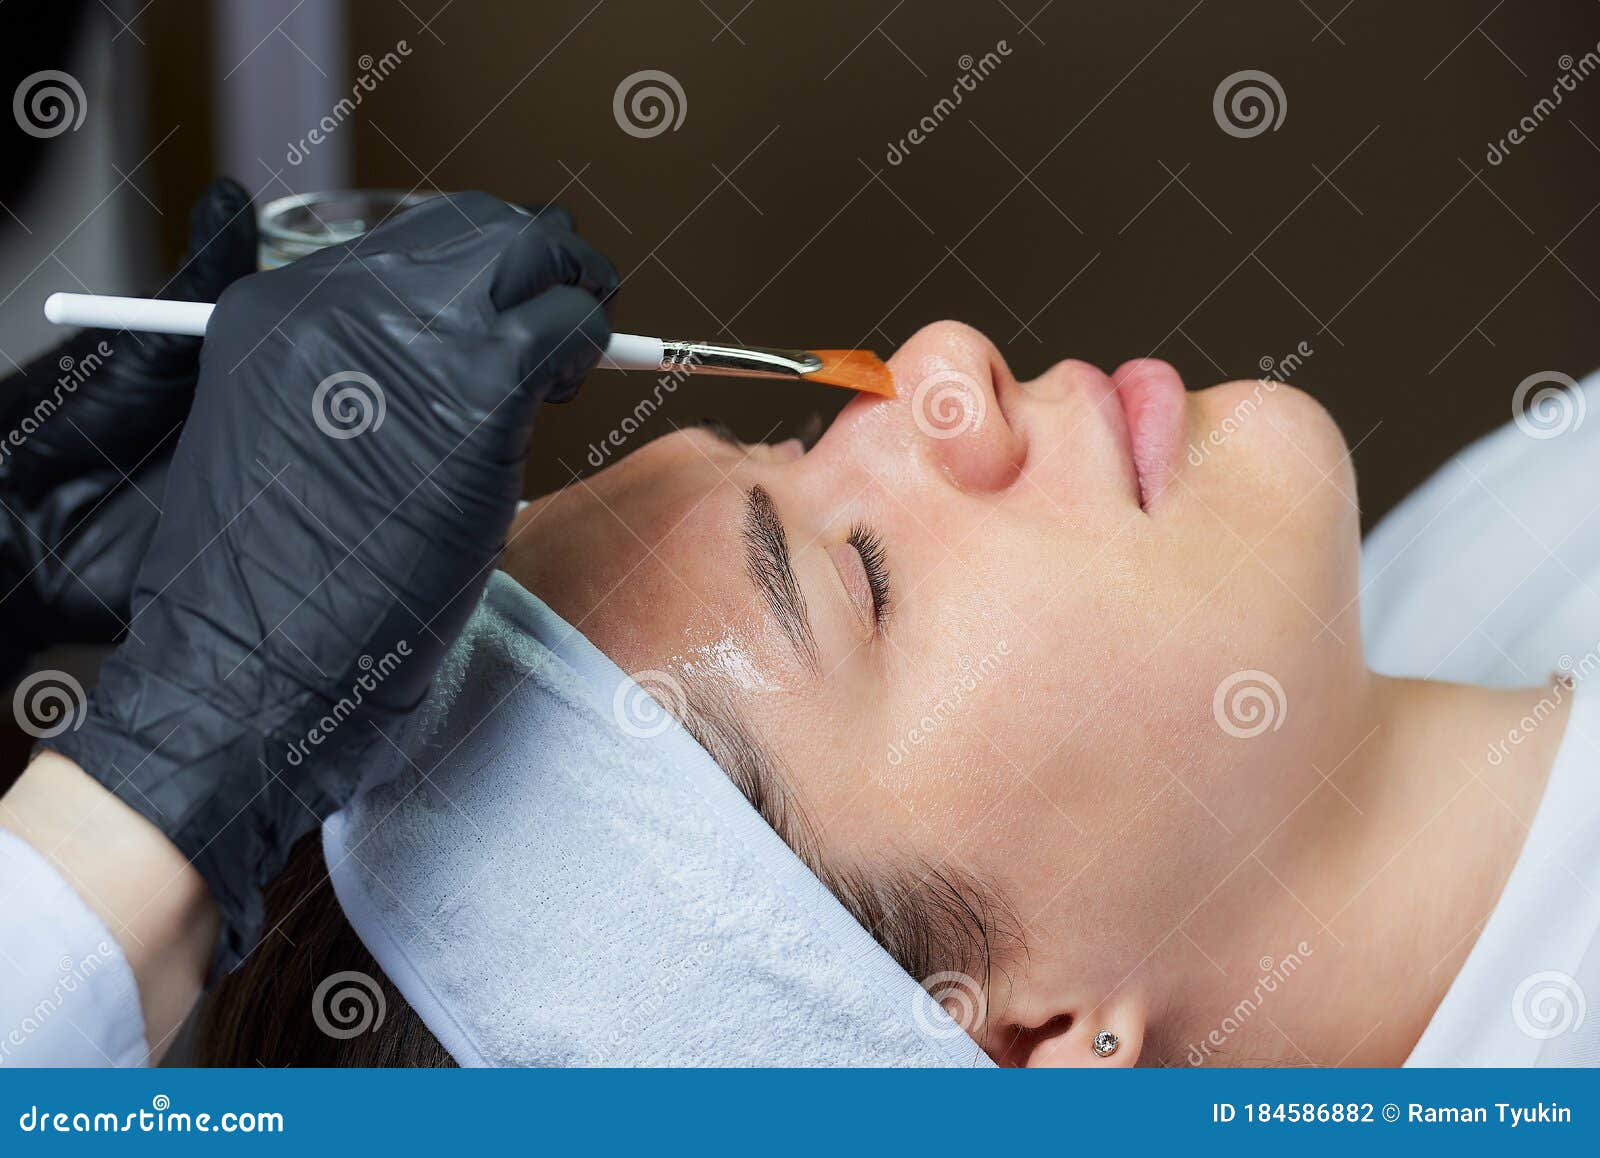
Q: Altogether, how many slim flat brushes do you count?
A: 1